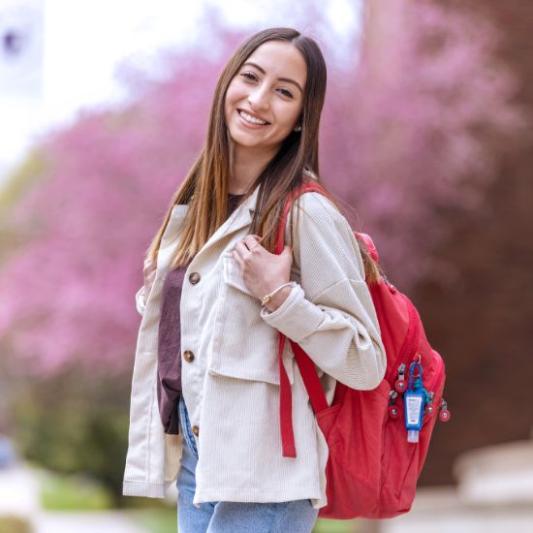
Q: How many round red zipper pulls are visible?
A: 4